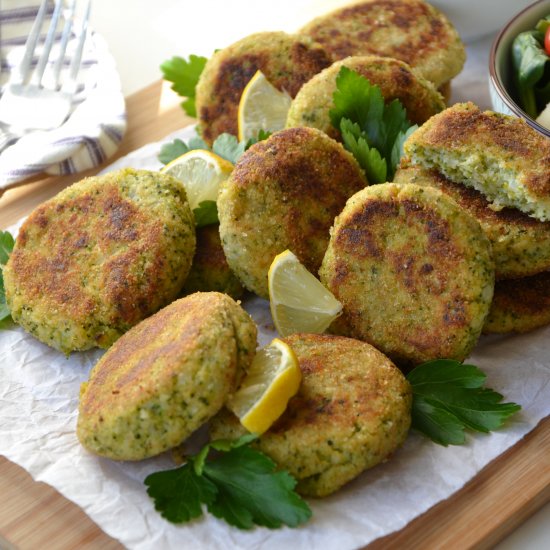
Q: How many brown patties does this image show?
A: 12